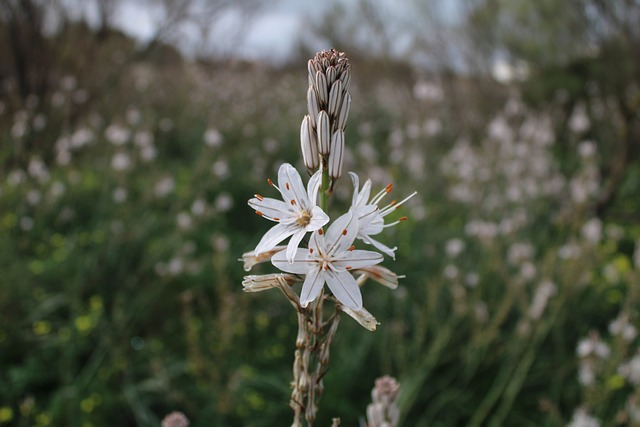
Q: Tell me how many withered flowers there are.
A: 4